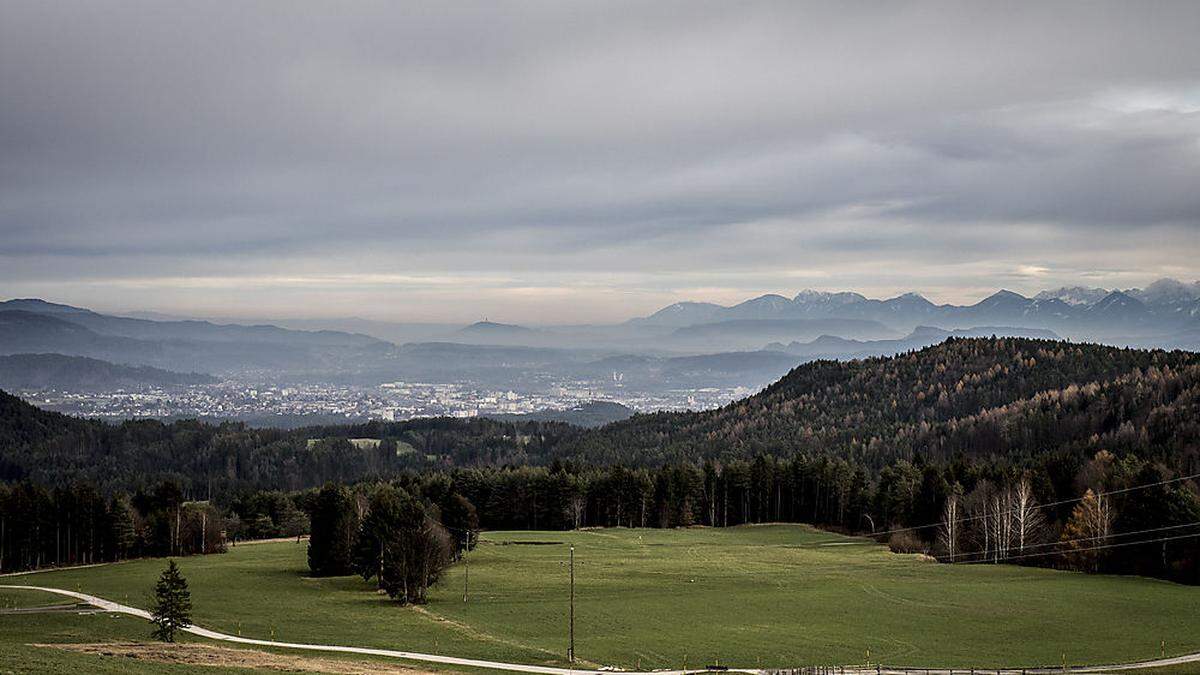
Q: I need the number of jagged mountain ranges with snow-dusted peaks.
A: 1